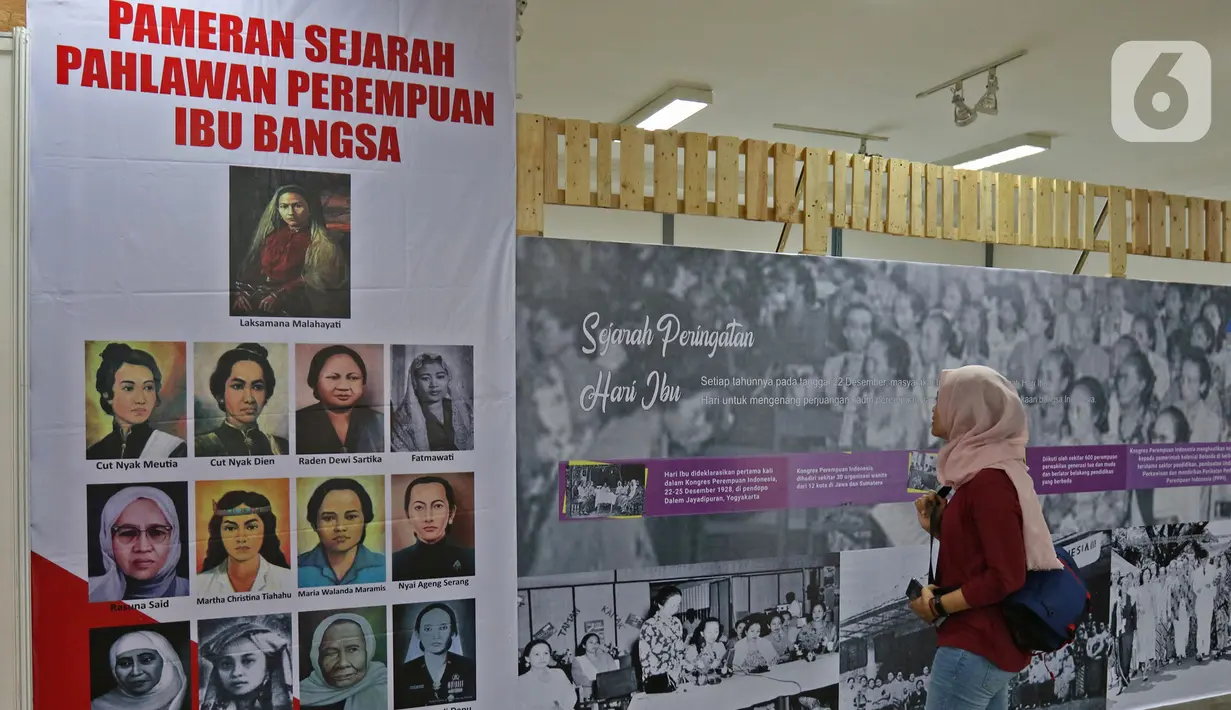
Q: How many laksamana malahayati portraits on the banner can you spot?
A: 1